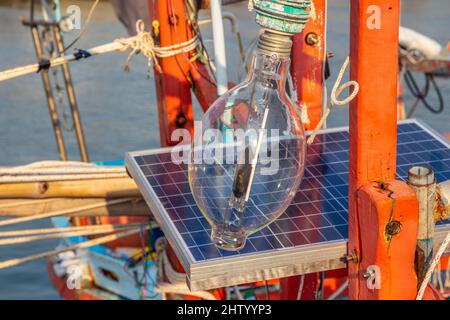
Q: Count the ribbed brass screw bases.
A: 1